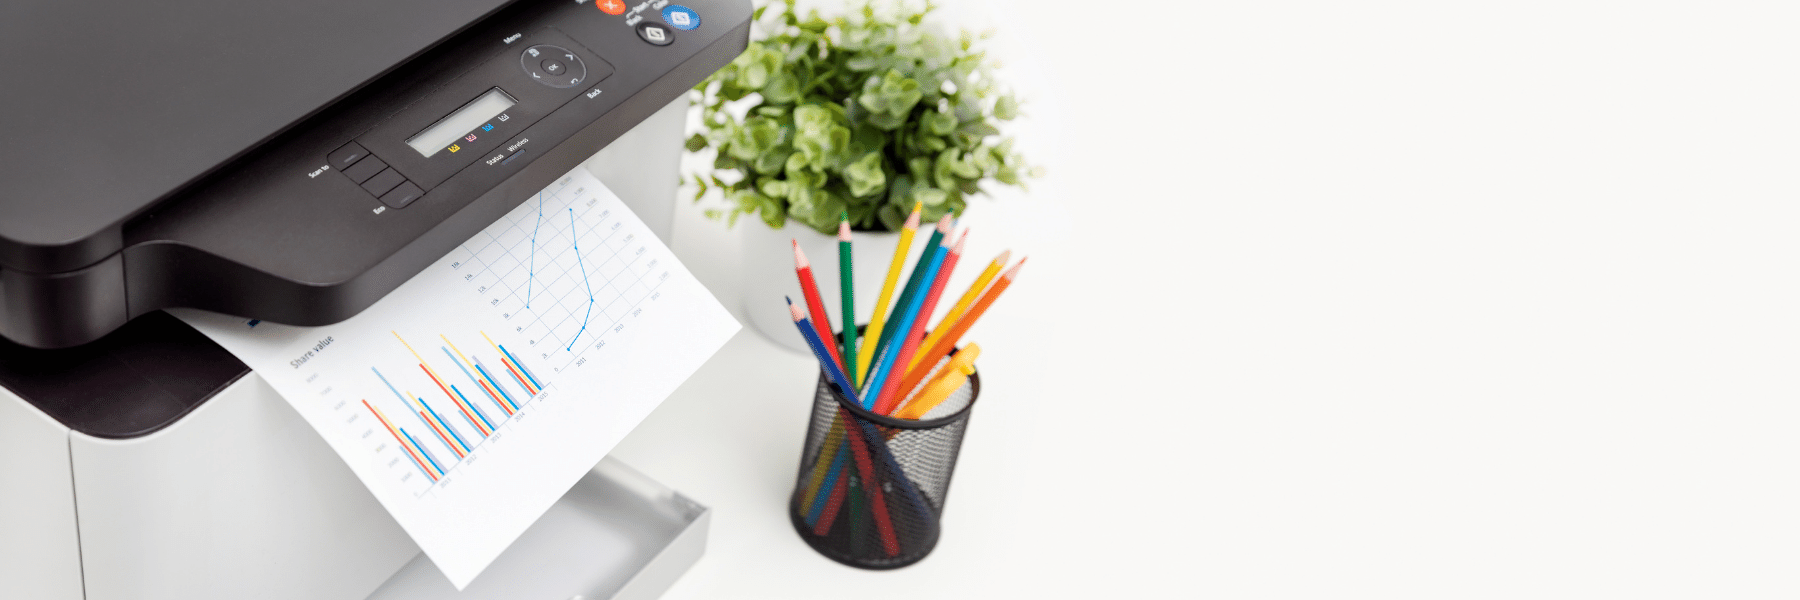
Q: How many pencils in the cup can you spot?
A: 9